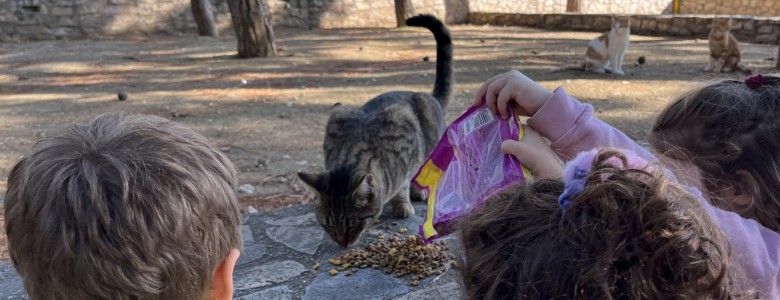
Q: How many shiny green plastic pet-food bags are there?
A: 0